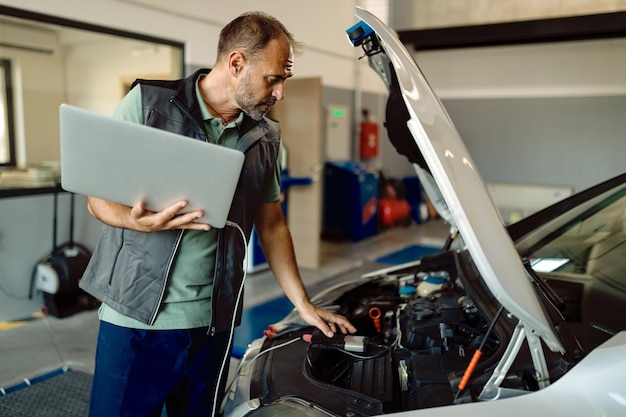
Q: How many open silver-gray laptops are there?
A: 1